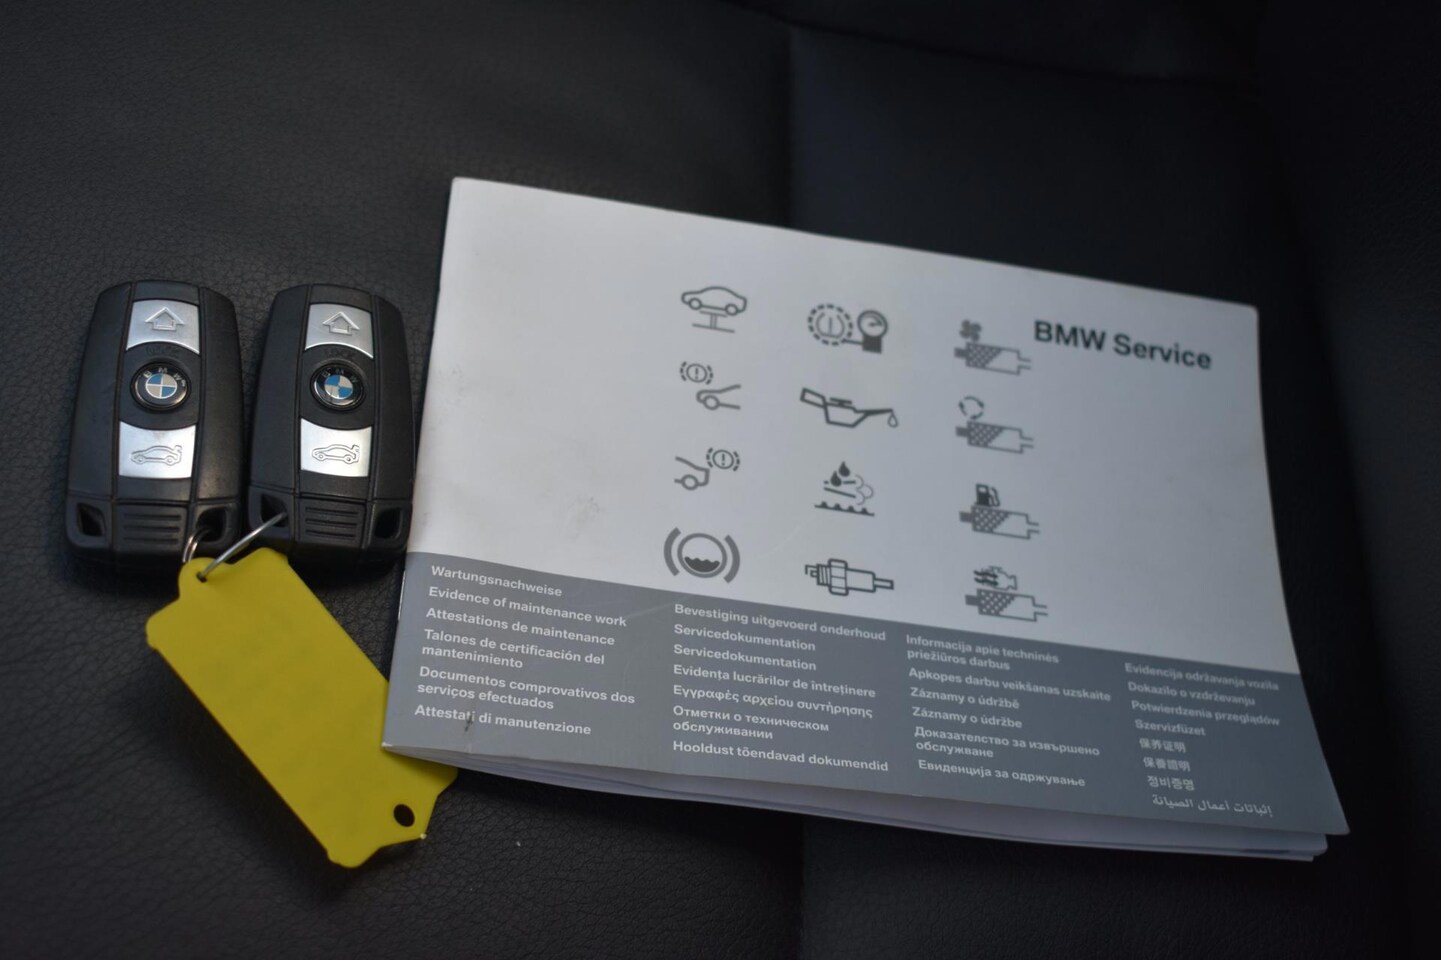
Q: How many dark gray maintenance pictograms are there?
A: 12